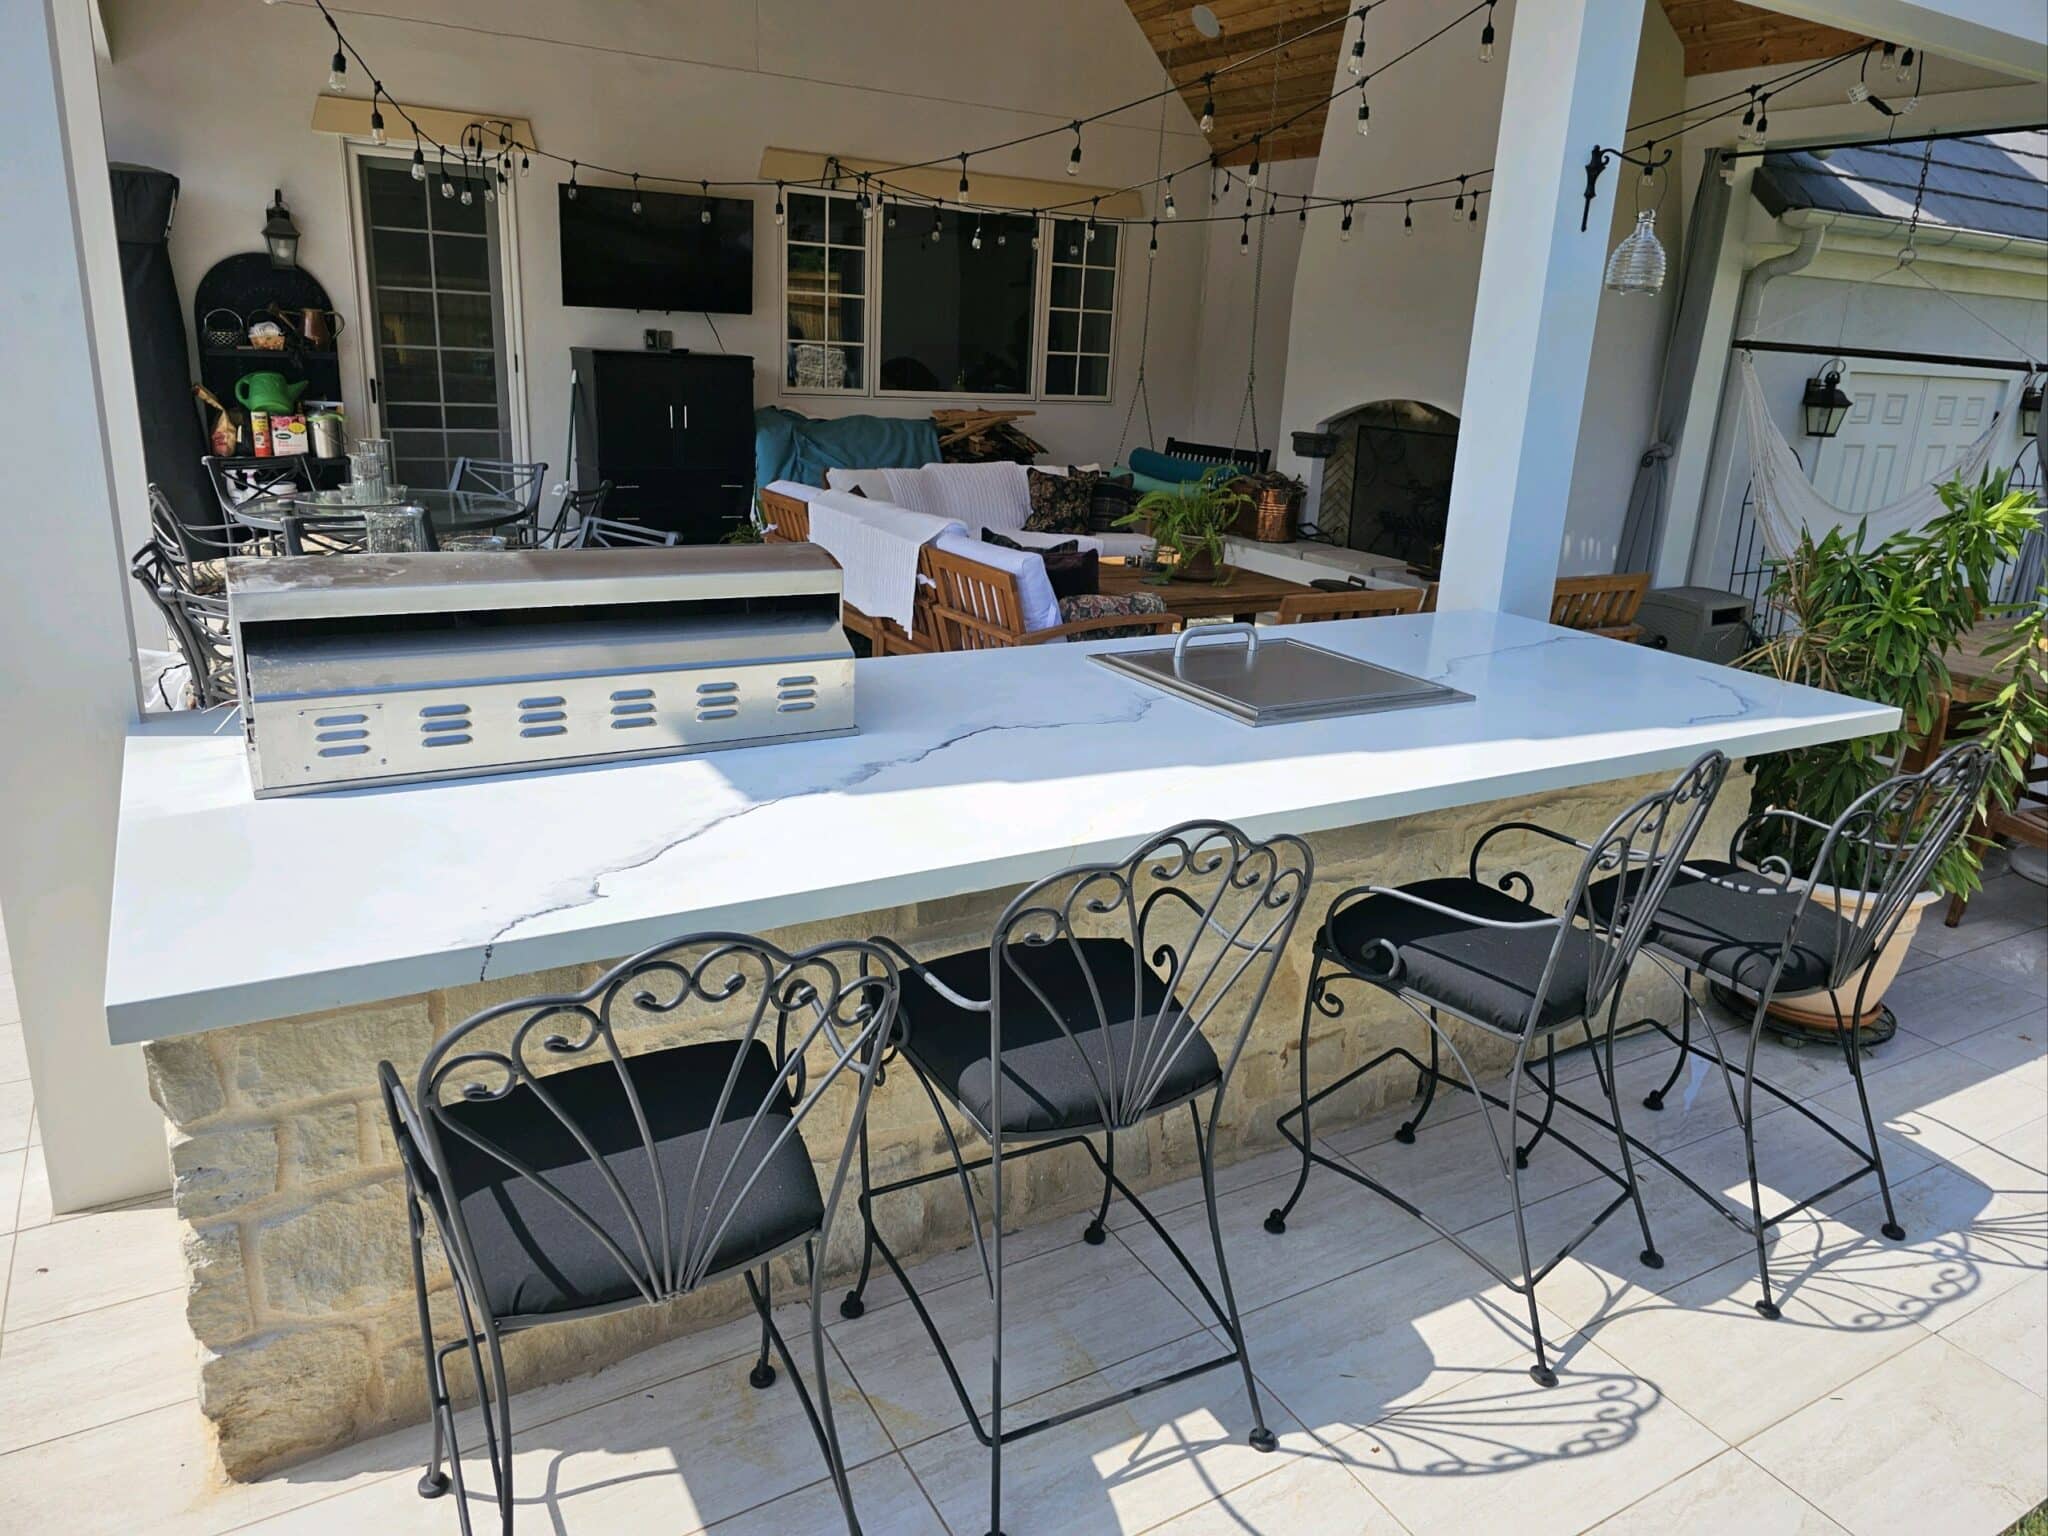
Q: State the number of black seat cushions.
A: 4